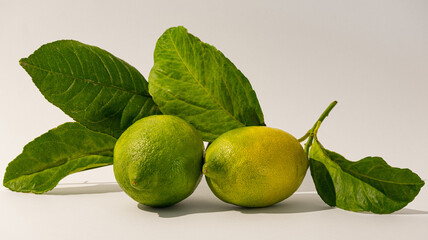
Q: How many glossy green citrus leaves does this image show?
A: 4